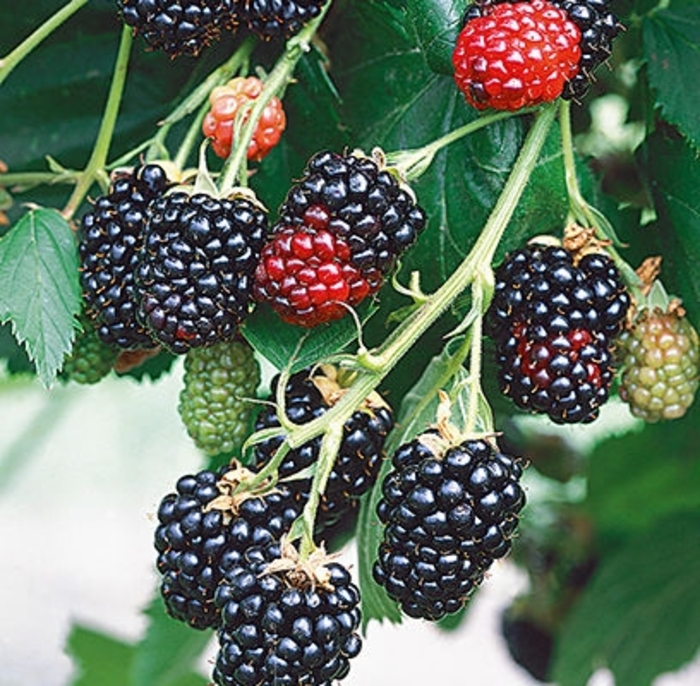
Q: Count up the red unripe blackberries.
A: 3